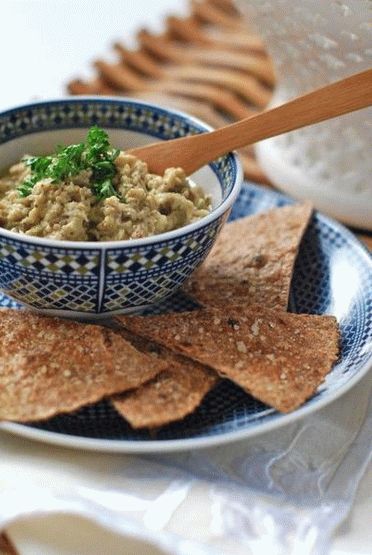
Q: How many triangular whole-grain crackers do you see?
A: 4